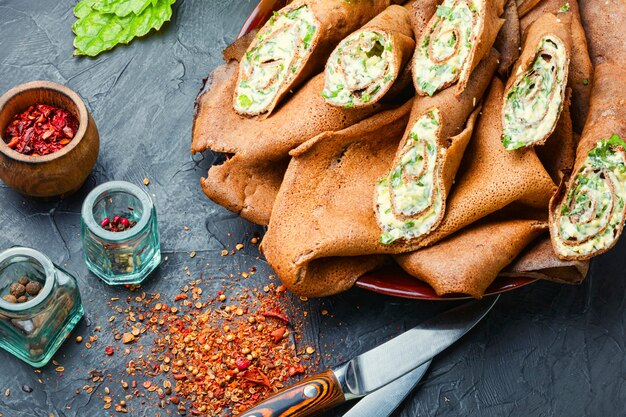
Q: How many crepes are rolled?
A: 6